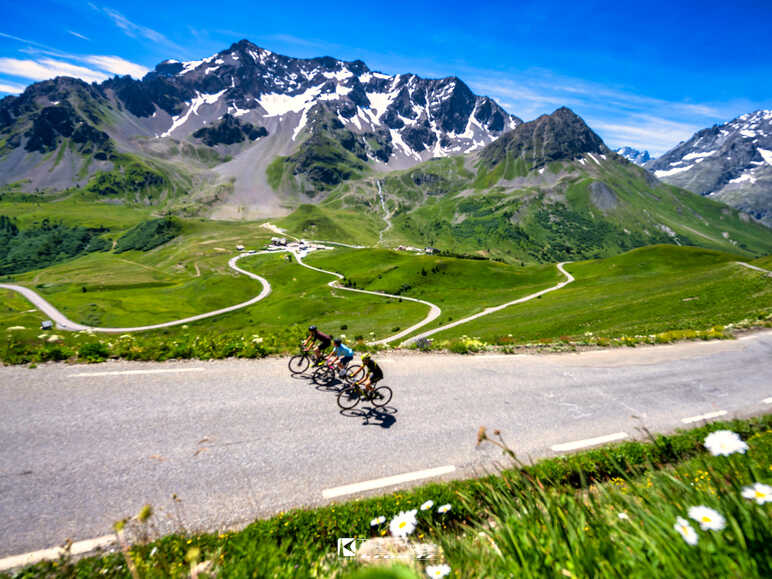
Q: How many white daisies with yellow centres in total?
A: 9